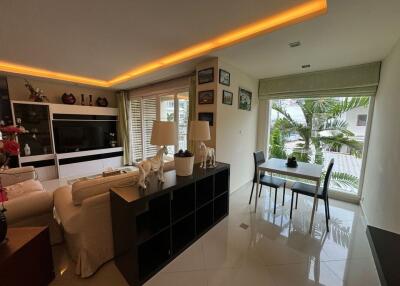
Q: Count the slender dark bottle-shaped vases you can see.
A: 2